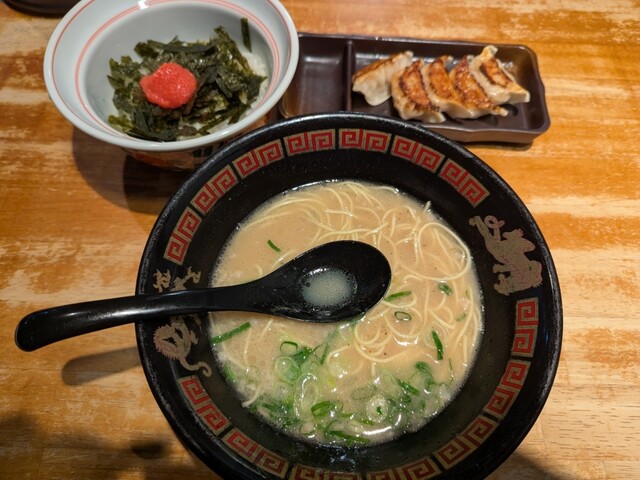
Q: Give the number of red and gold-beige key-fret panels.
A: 14